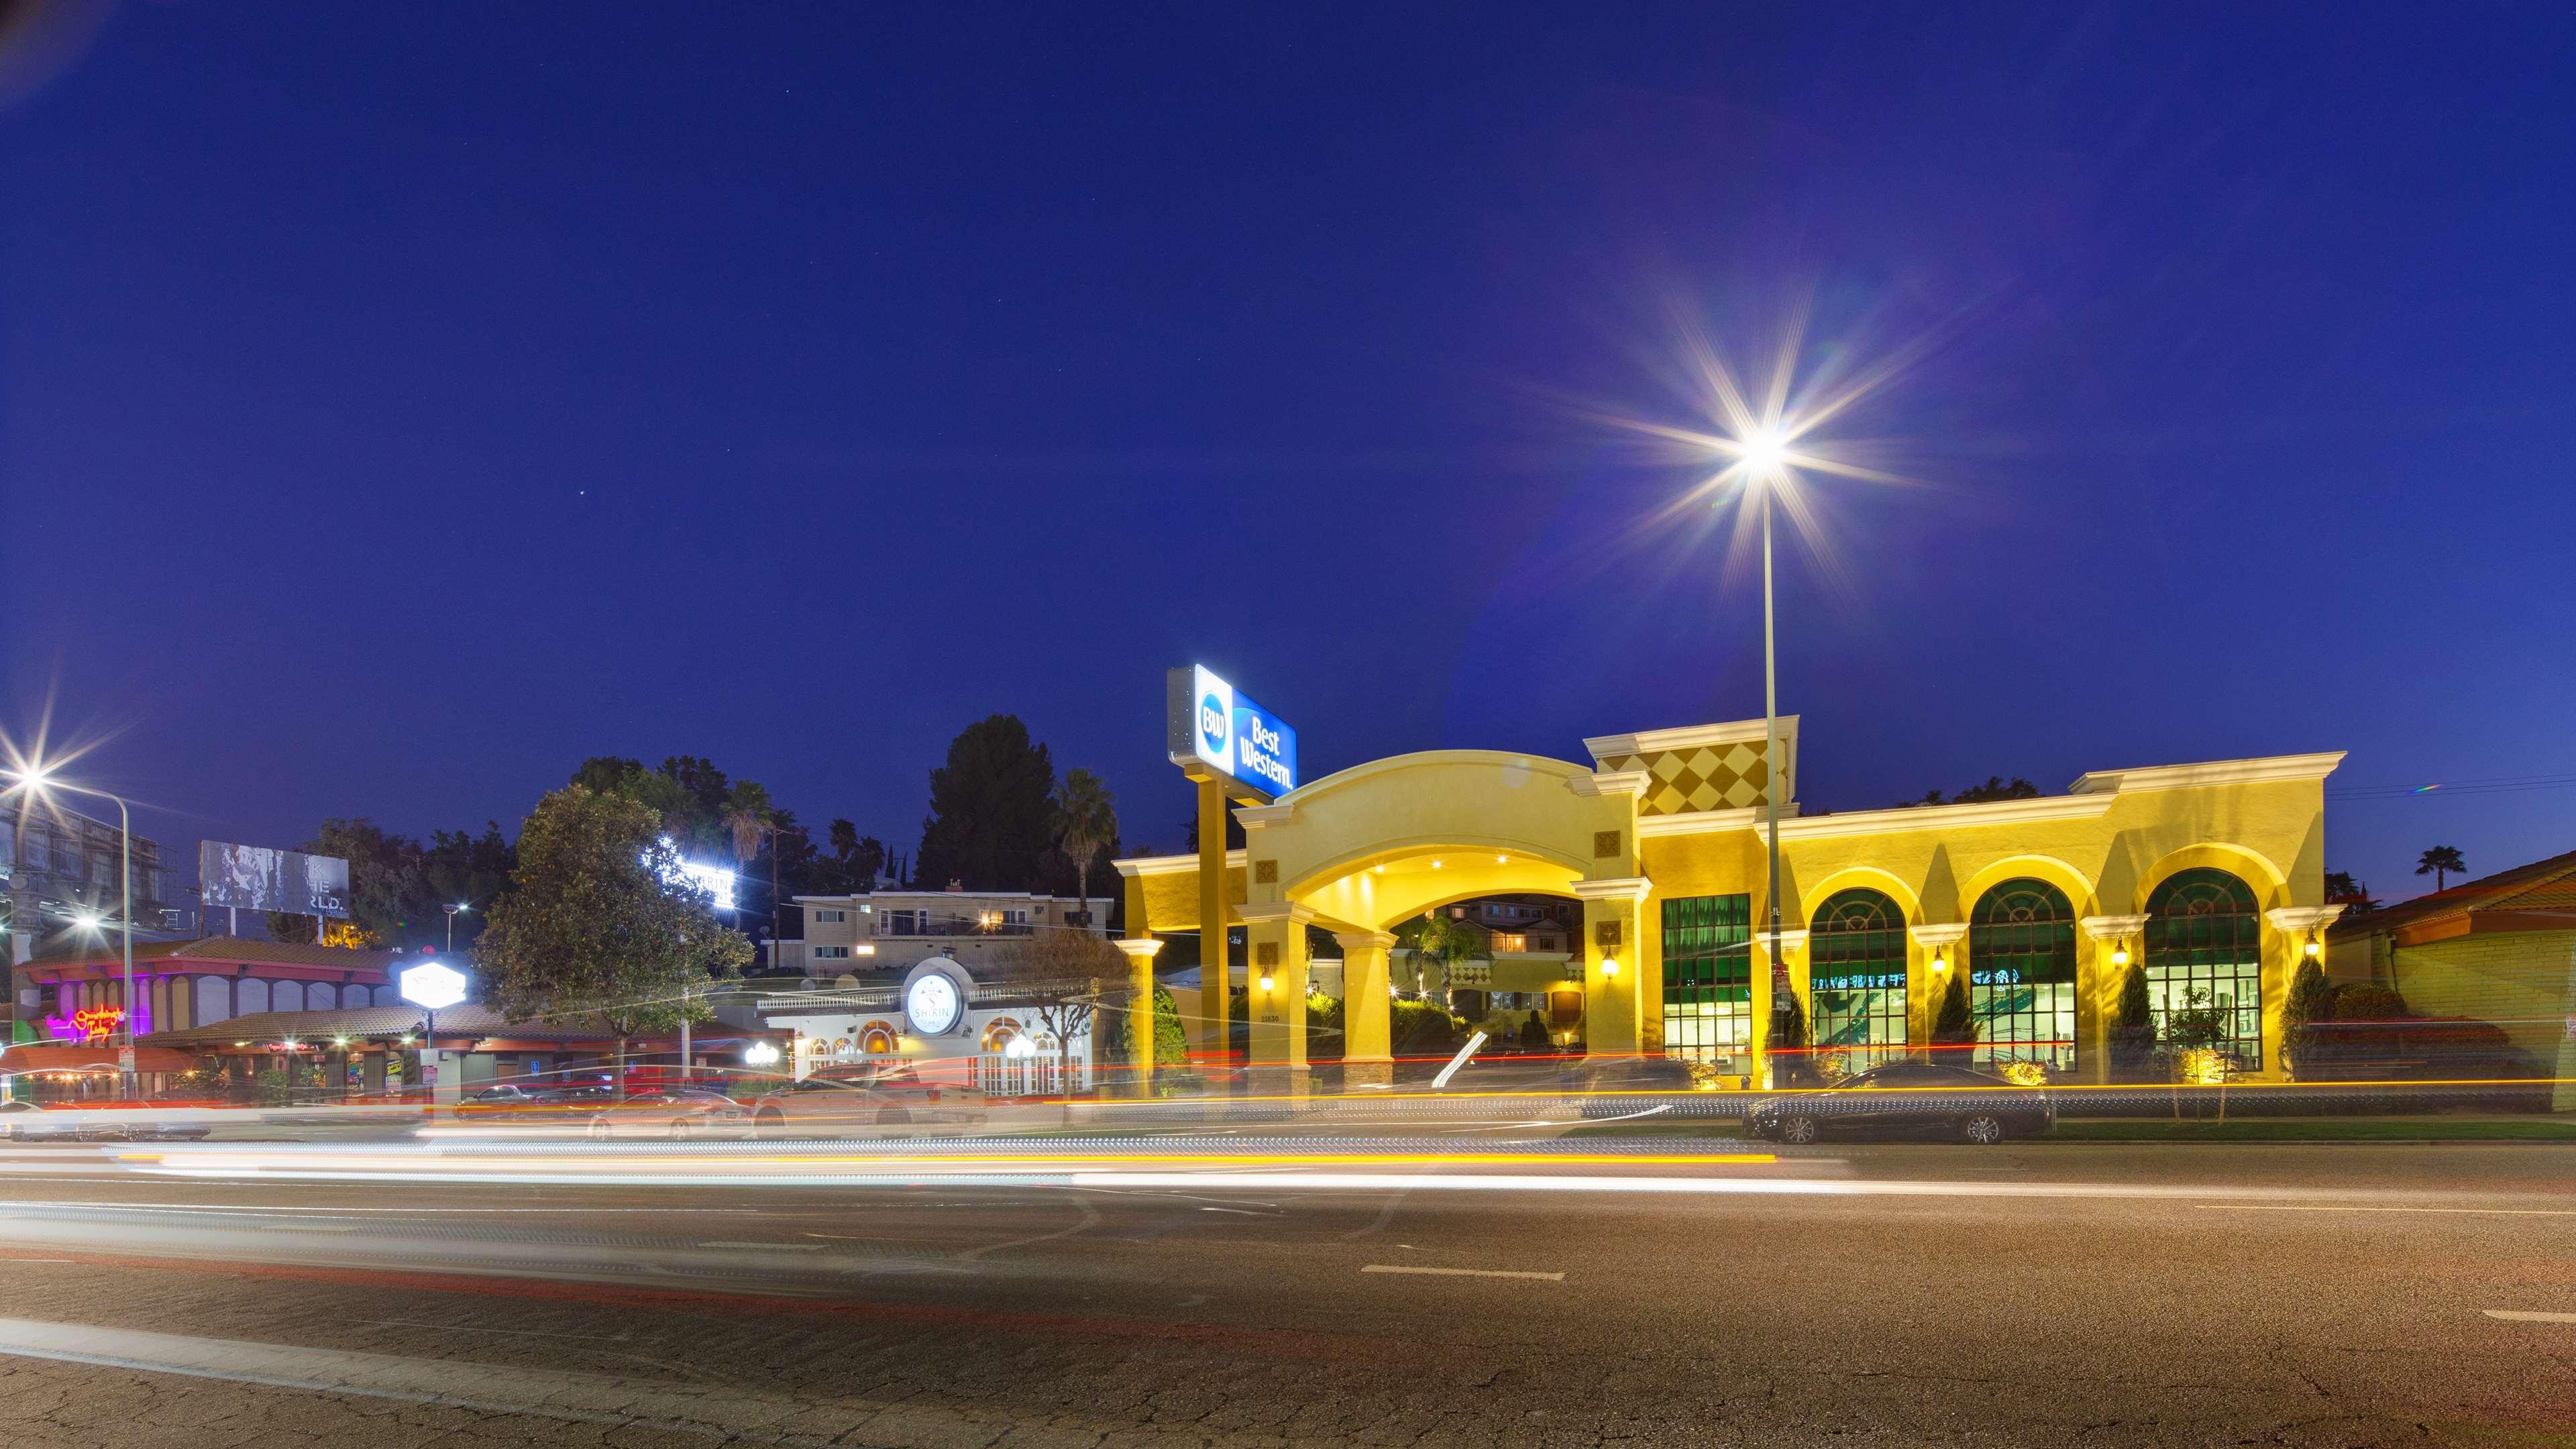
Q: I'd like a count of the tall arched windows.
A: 3